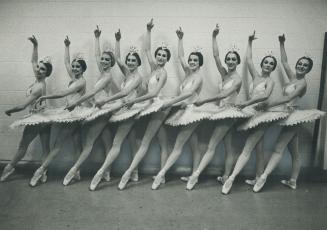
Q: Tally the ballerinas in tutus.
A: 9